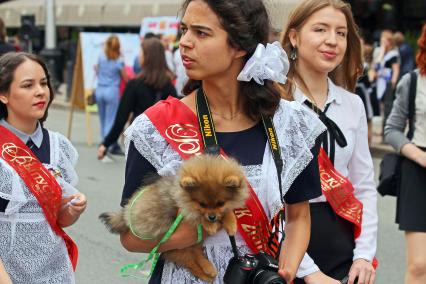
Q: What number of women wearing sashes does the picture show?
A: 3